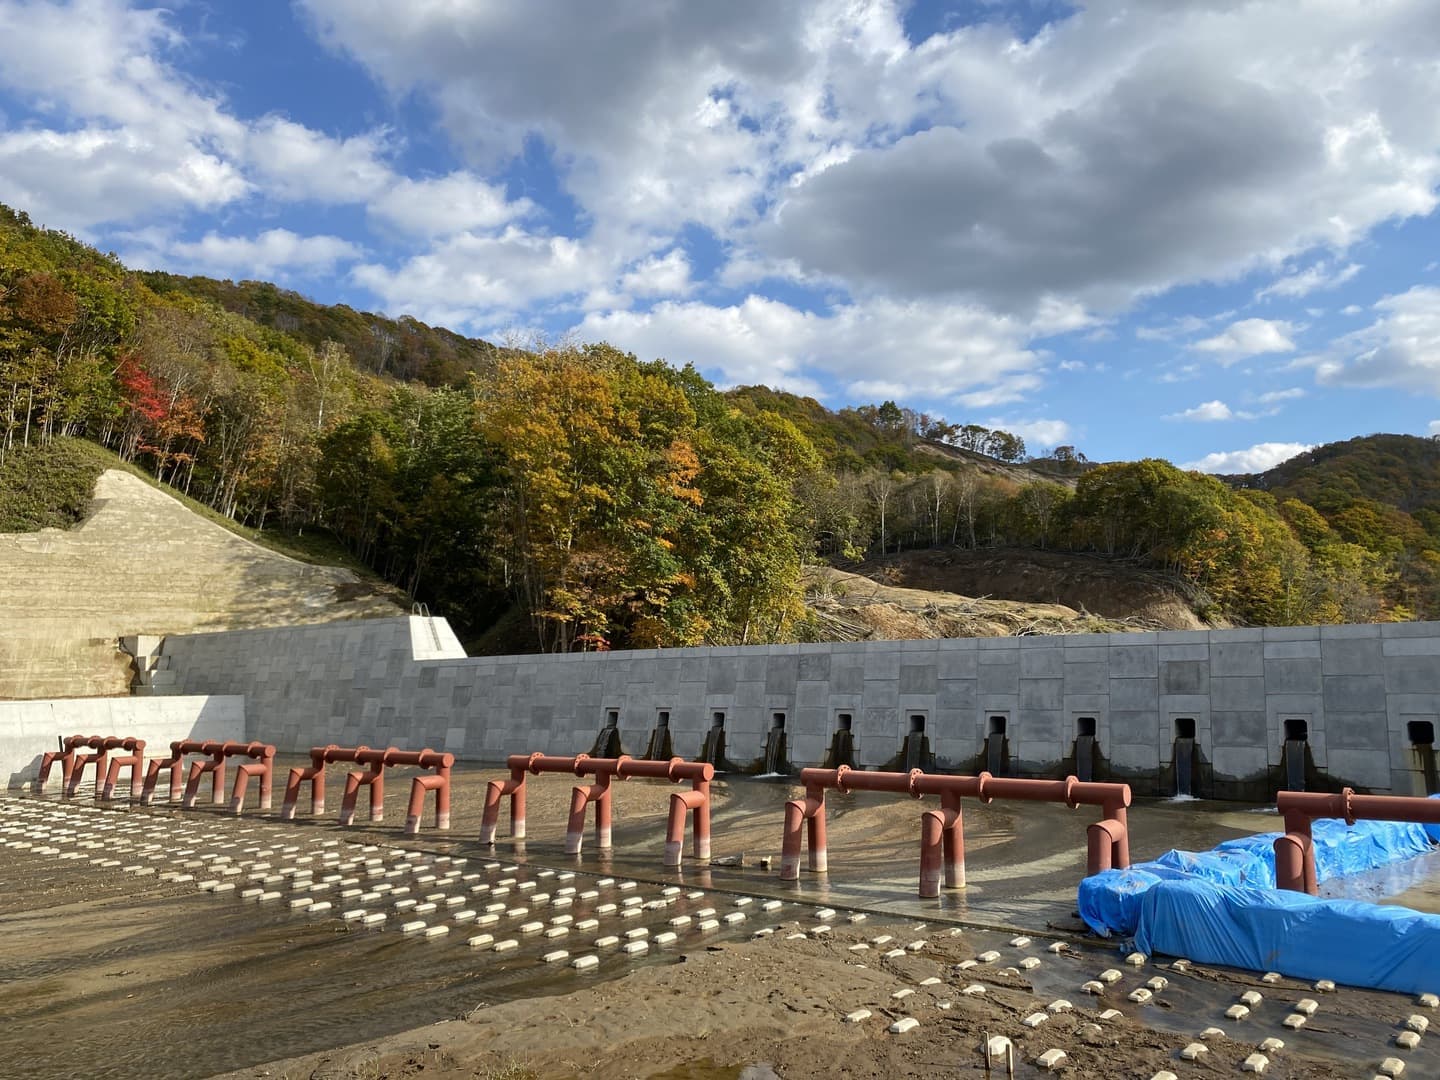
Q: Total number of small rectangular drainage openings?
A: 11